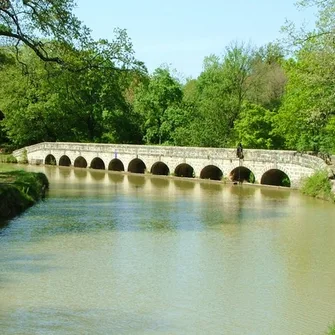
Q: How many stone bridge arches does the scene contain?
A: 11